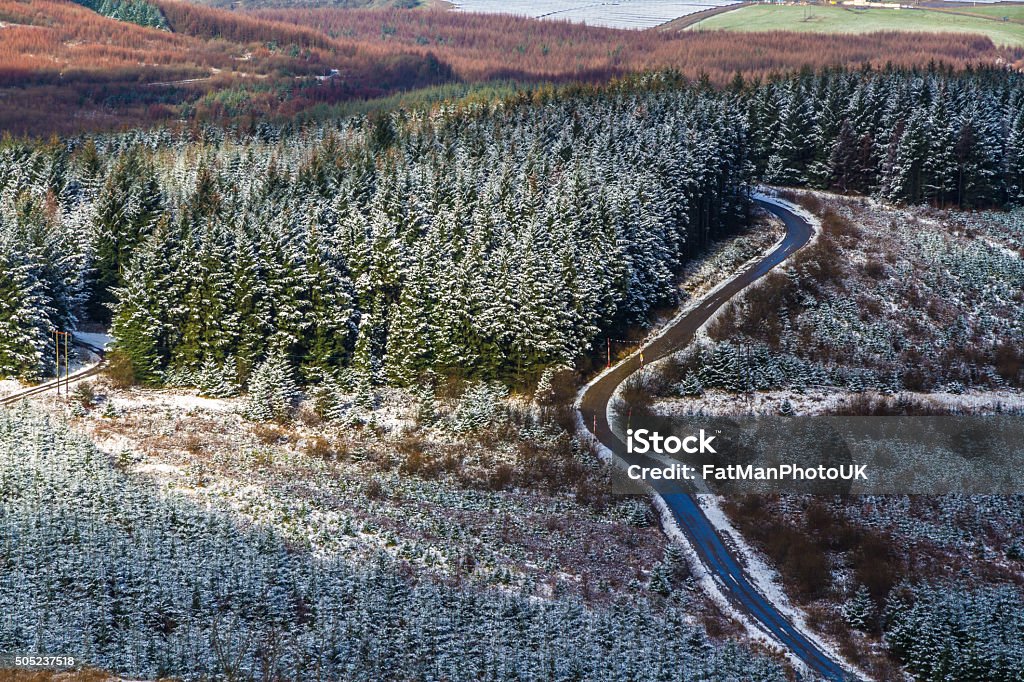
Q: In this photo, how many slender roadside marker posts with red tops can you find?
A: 4